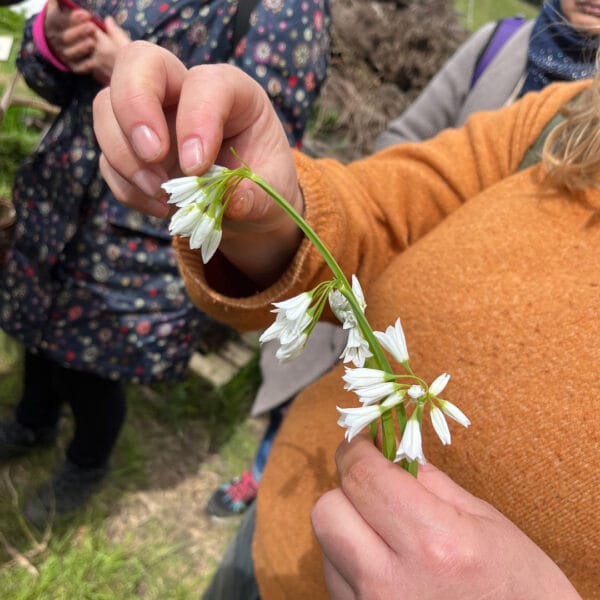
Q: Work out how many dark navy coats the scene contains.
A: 1